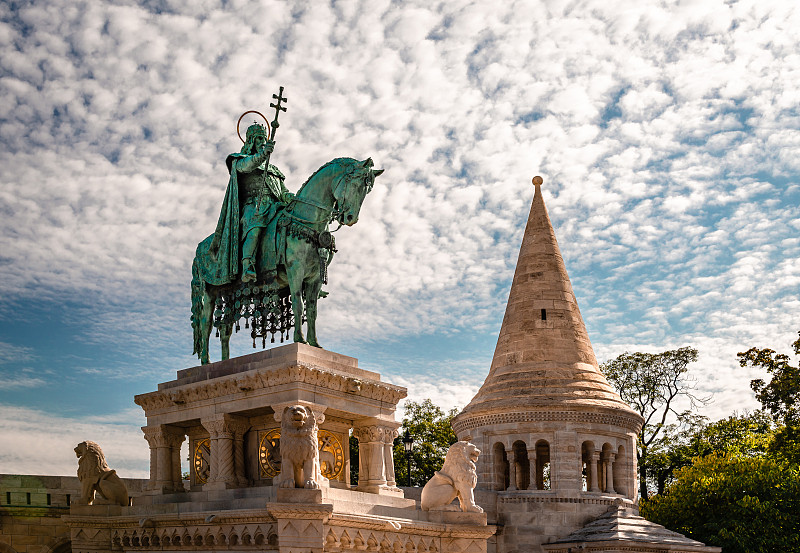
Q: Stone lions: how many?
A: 3